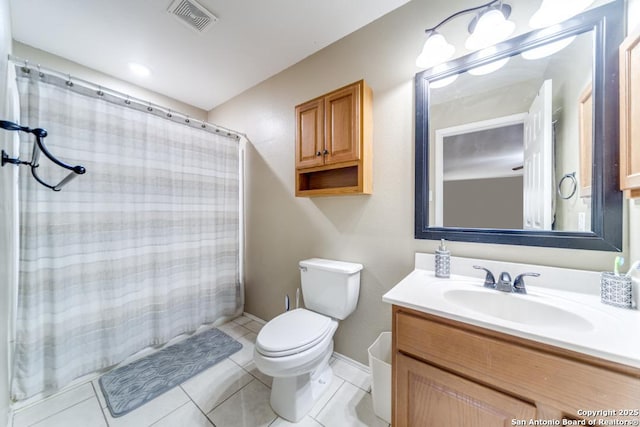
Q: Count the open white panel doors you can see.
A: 1